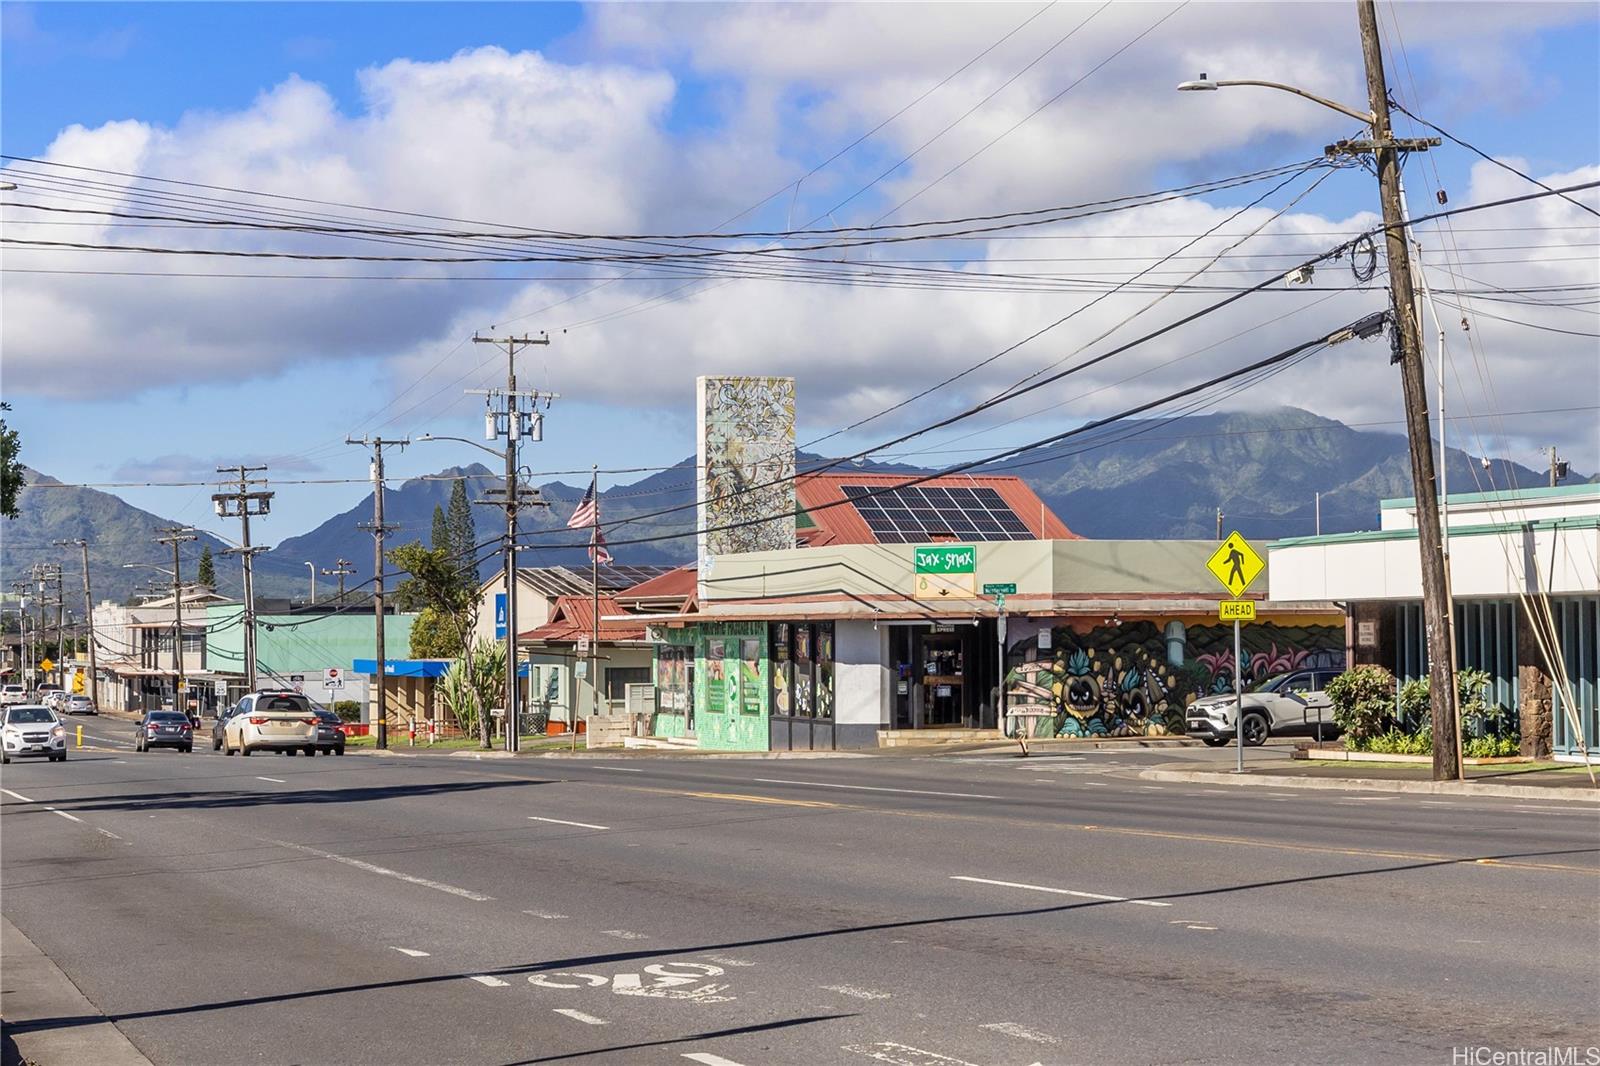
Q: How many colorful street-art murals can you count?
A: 2